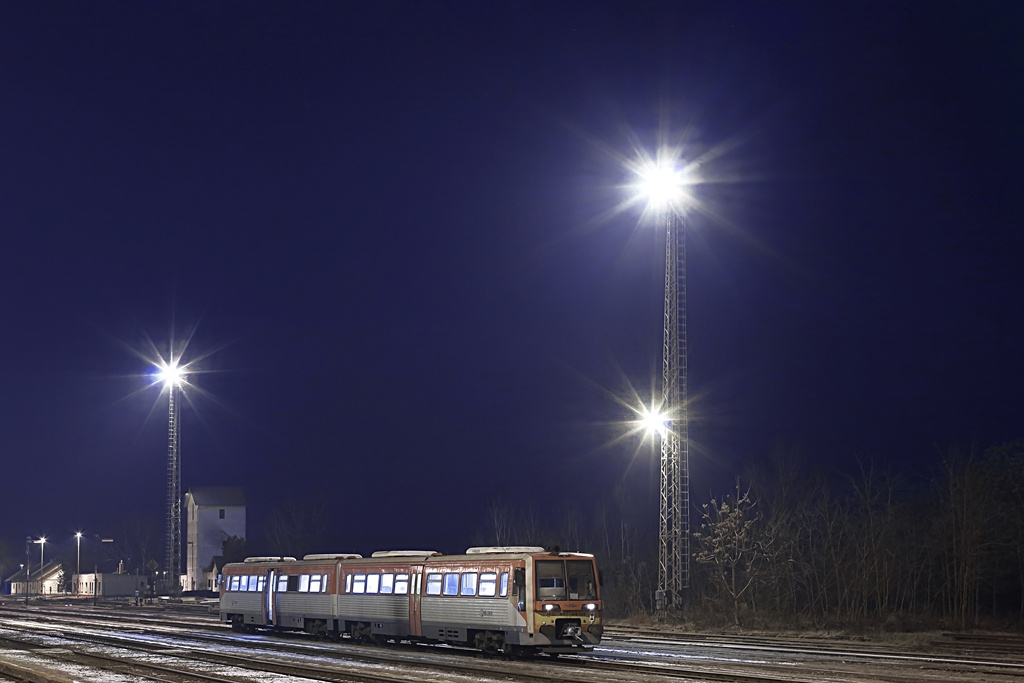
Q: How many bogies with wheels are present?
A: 4